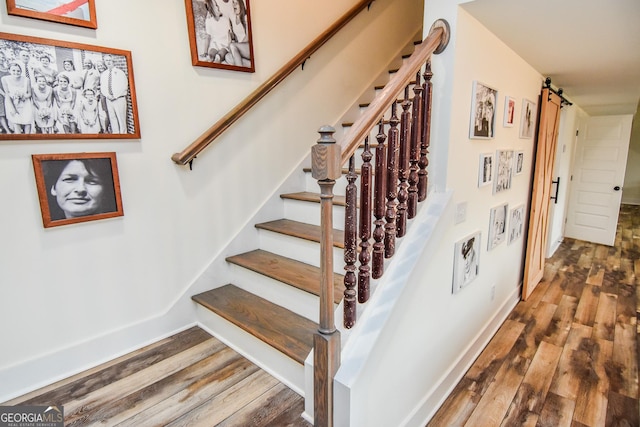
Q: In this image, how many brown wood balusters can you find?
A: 7